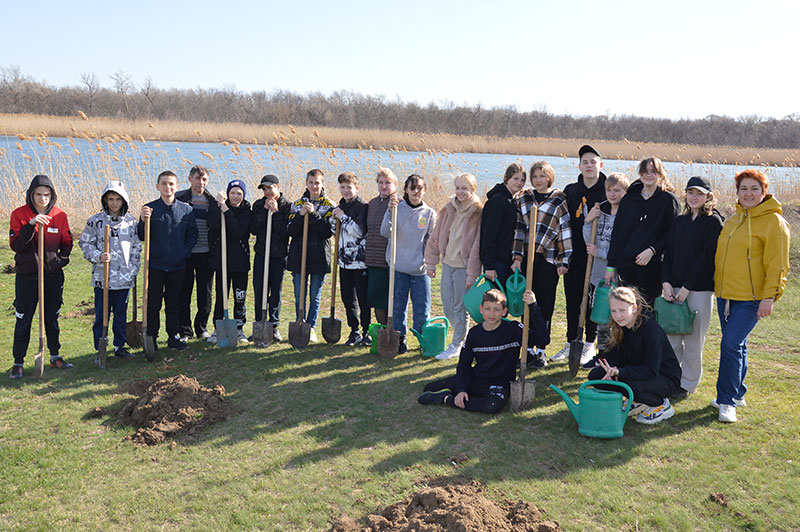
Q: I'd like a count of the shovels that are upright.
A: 11